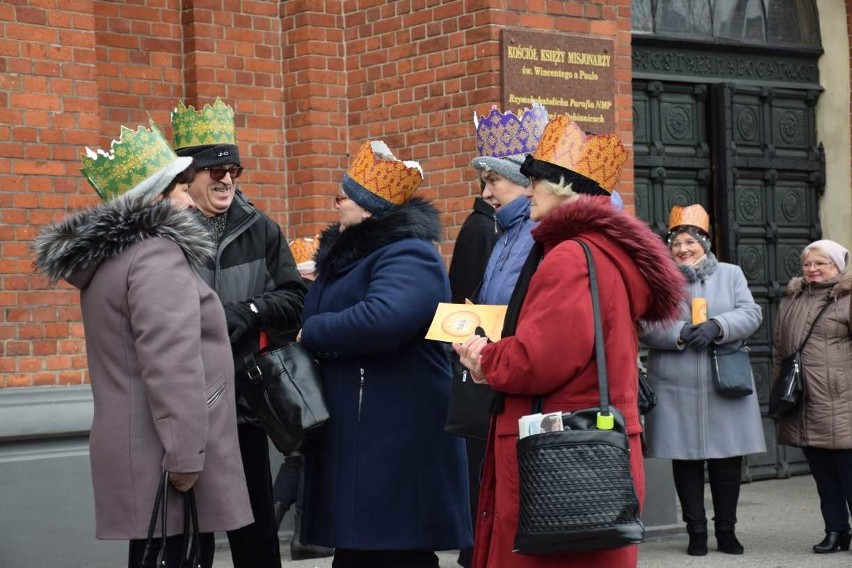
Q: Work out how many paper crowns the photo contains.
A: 7